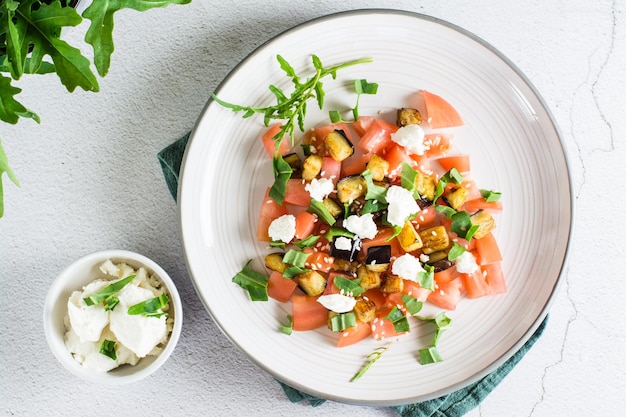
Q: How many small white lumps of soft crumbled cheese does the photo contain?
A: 9